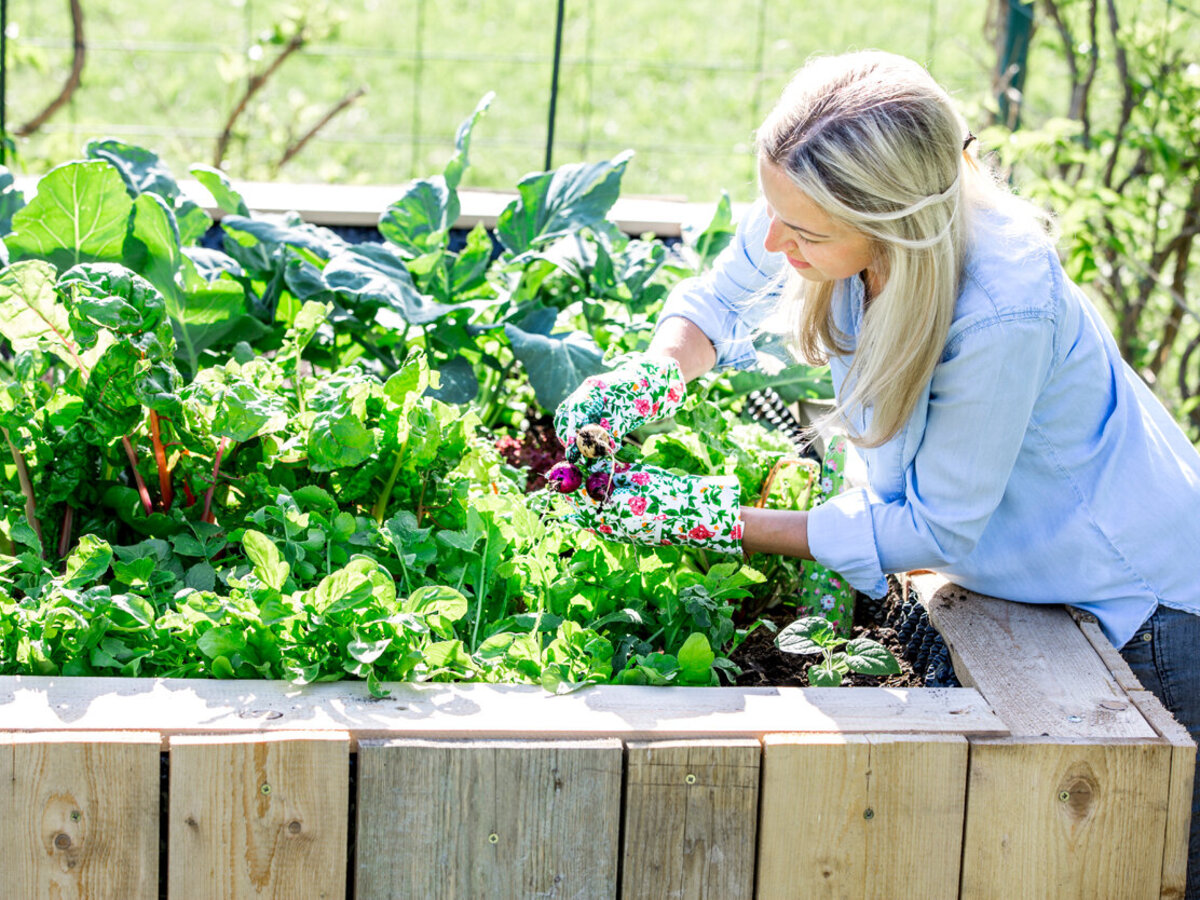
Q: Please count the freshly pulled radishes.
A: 3